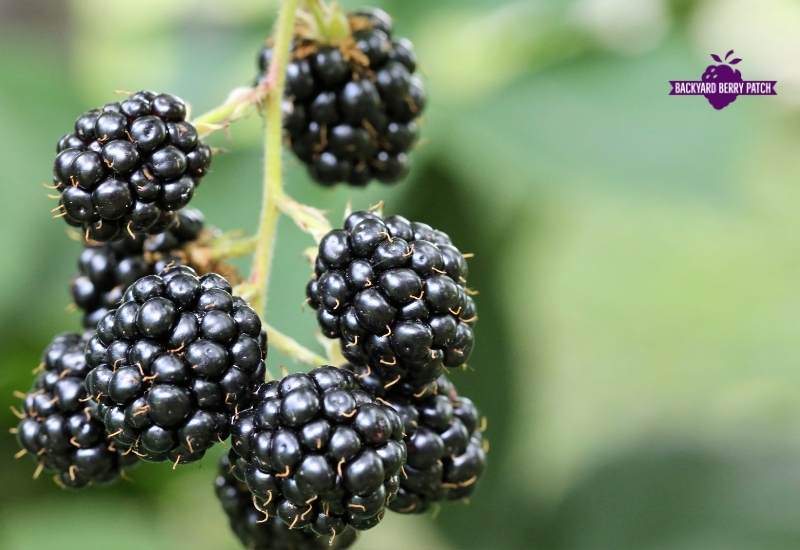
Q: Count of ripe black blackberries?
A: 9